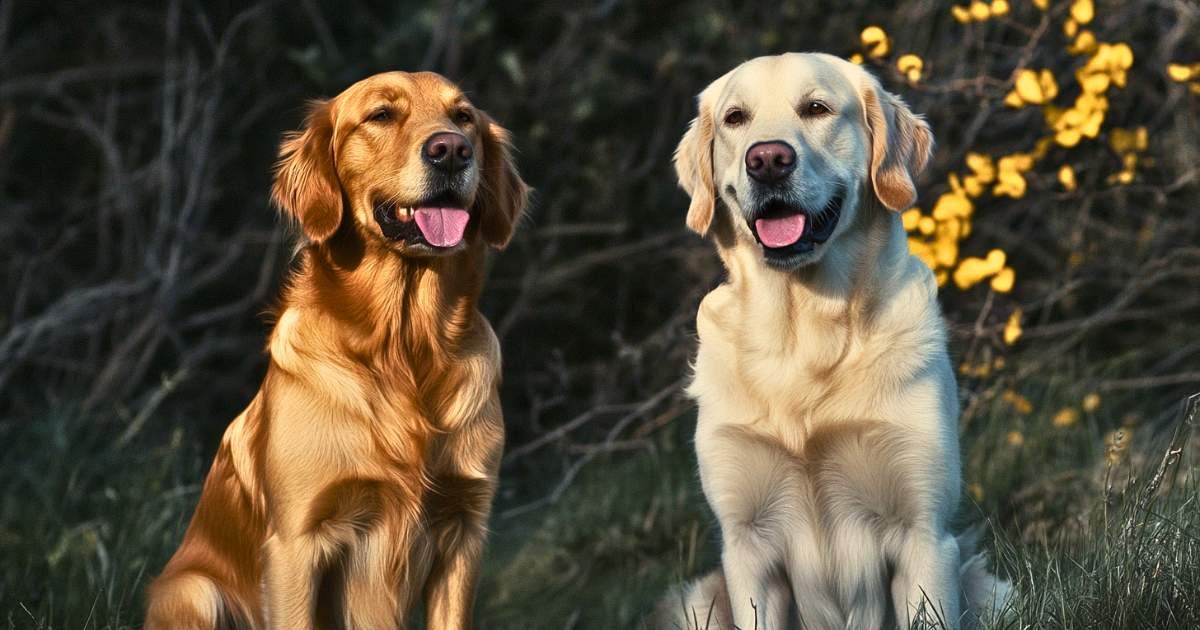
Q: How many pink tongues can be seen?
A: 2